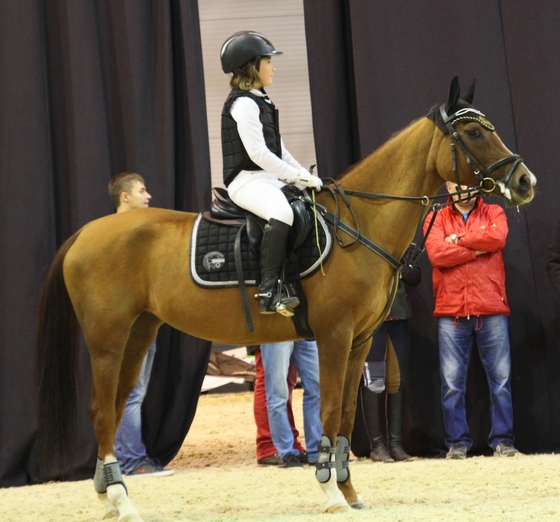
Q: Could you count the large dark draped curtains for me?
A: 2